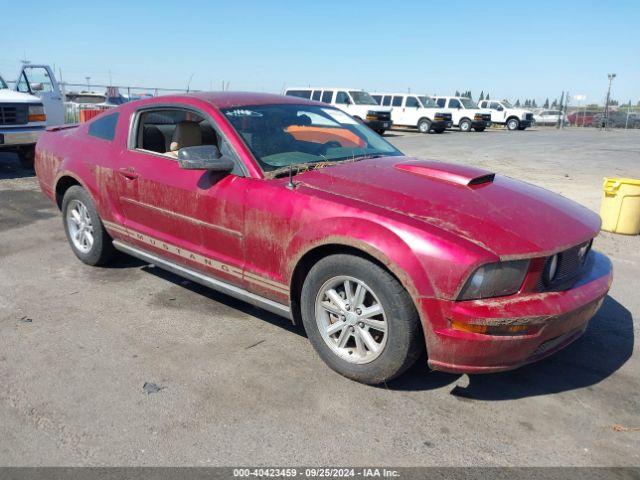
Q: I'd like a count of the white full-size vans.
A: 3